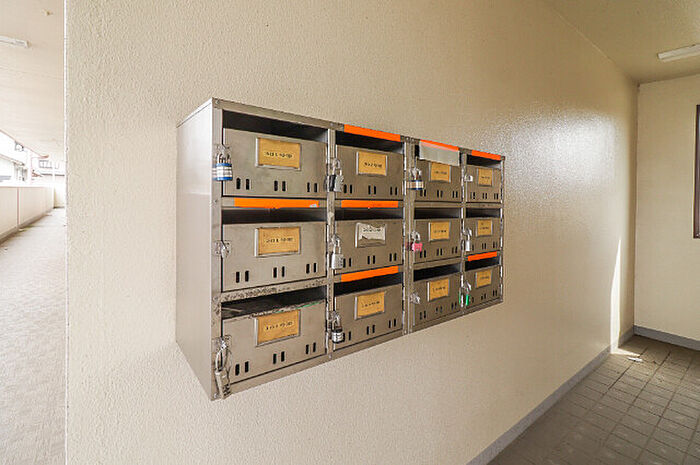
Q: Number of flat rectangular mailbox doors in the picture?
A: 12